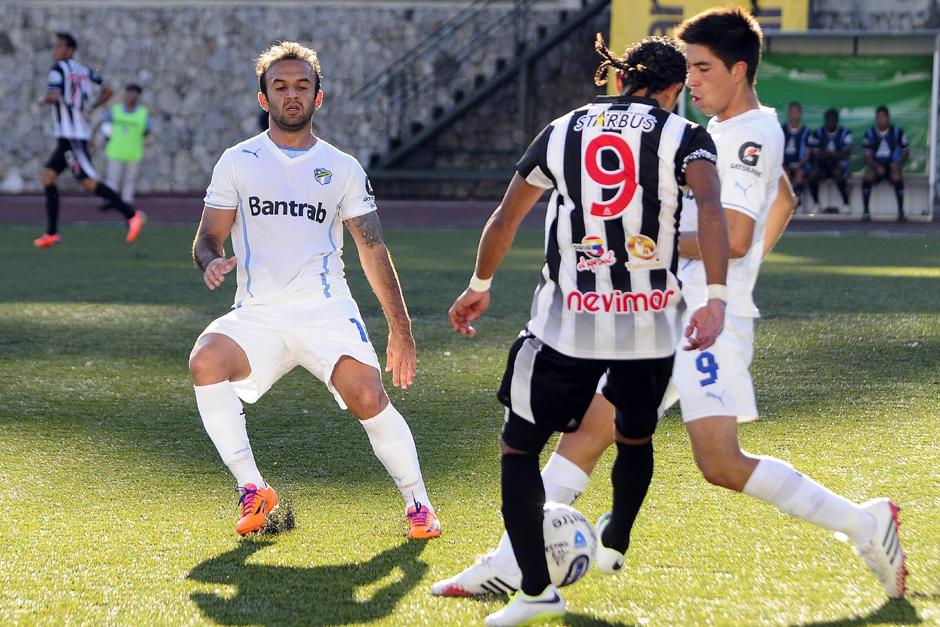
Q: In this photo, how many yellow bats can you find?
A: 0